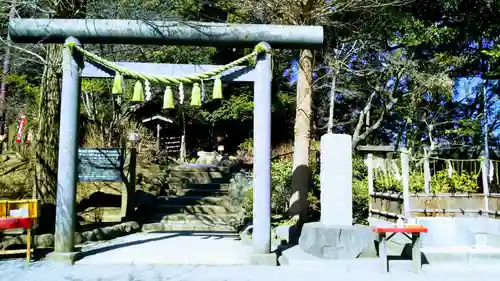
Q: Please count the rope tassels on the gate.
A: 5